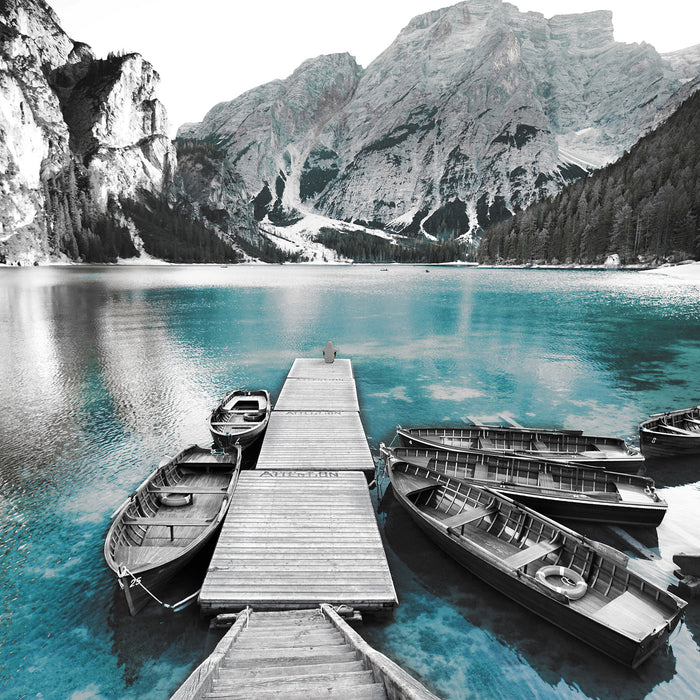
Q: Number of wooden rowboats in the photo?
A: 6